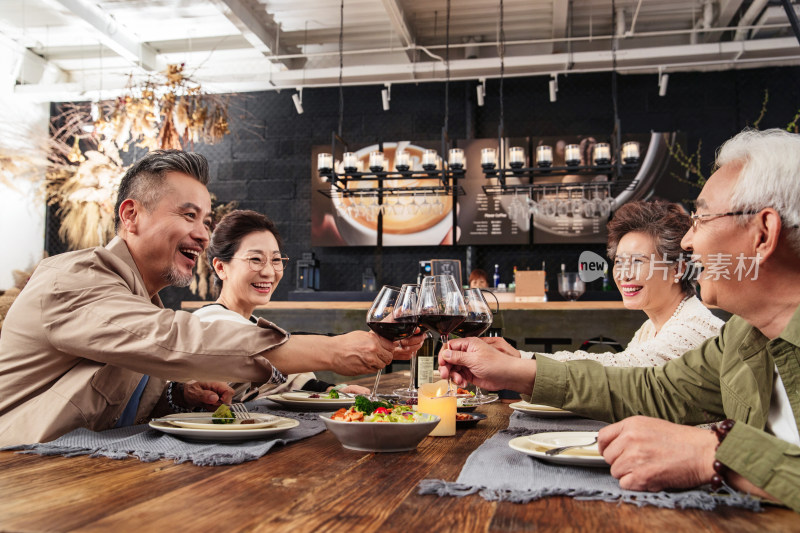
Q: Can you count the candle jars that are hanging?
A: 12